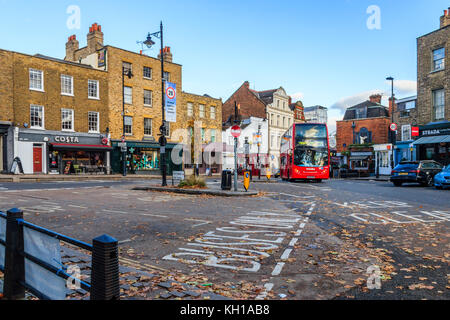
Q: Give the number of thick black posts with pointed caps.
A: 2